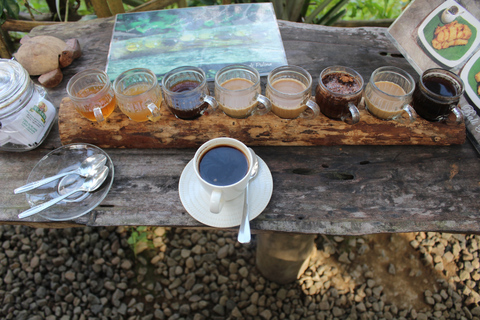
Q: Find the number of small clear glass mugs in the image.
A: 8